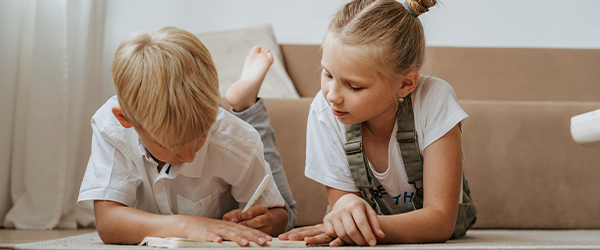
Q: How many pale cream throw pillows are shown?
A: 1